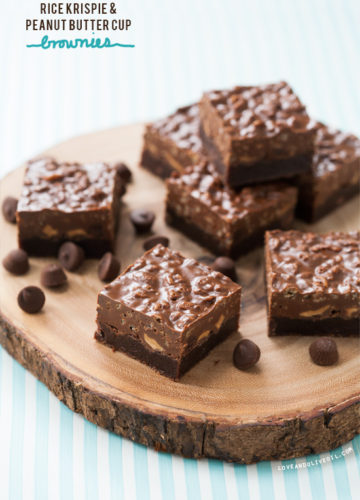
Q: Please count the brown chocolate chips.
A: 12